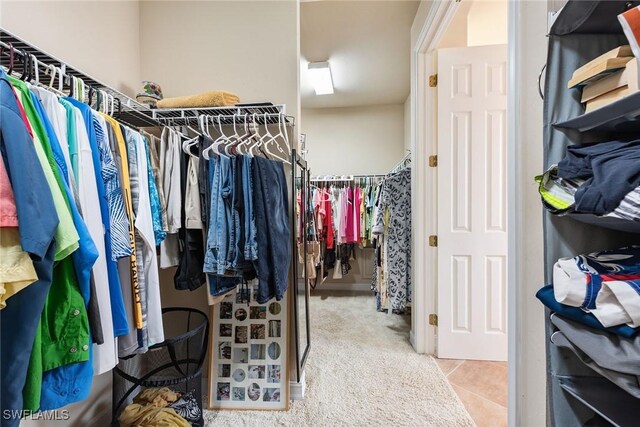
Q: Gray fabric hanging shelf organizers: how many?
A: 1